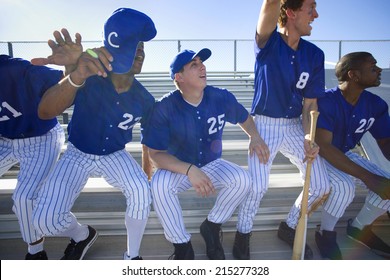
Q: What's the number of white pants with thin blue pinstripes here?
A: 5